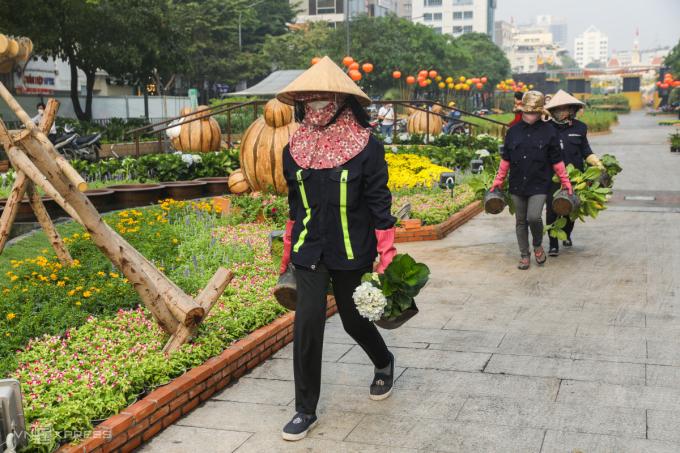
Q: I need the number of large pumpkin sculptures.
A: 3